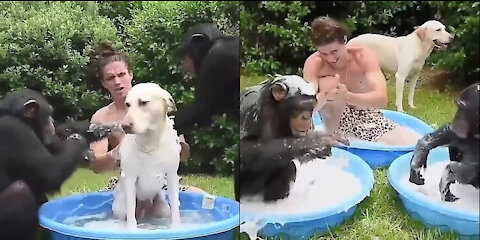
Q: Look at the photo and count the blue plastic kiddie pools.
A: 4